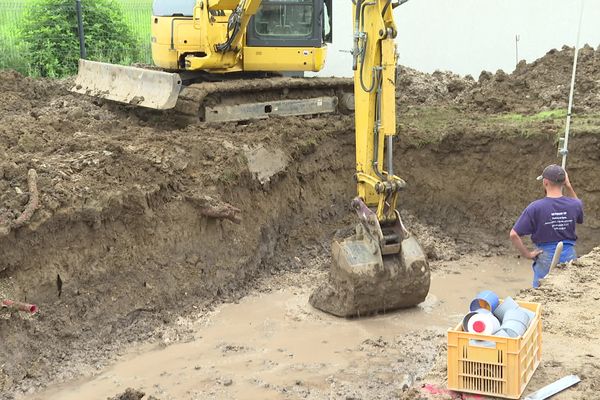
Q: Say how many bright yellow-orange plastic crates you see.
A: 1